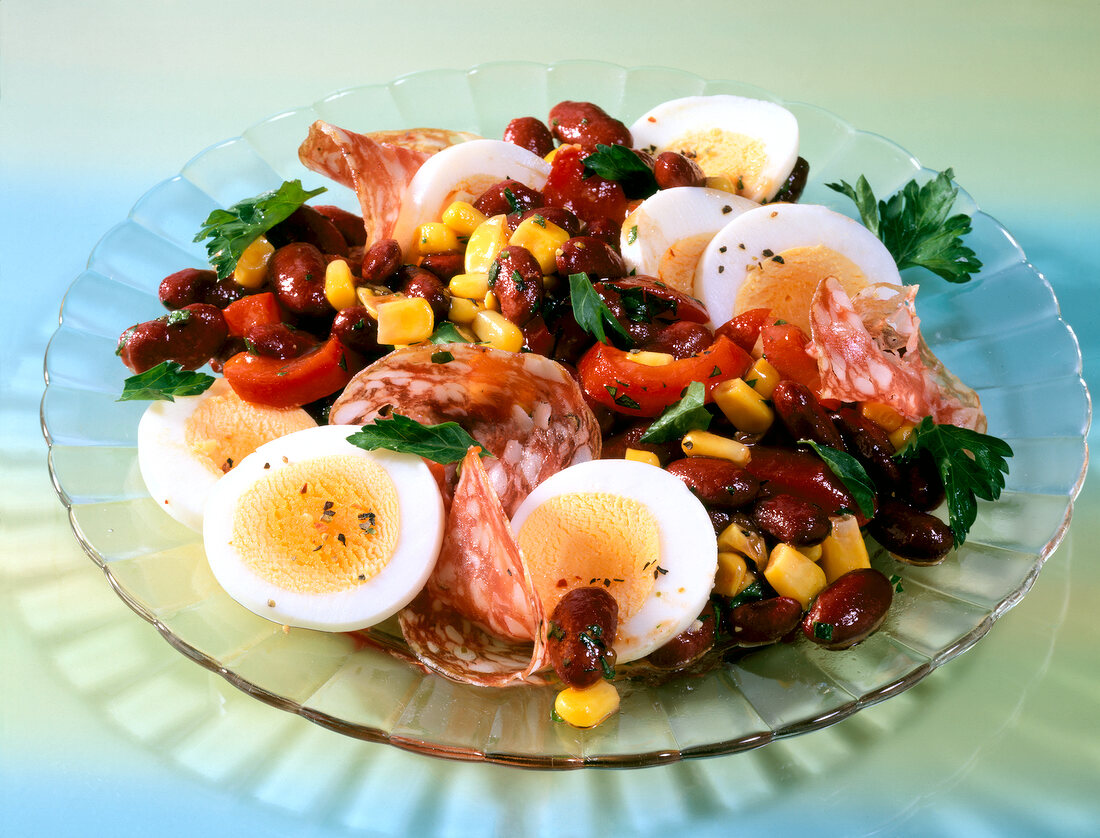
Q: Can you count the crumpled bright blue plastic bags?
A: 0